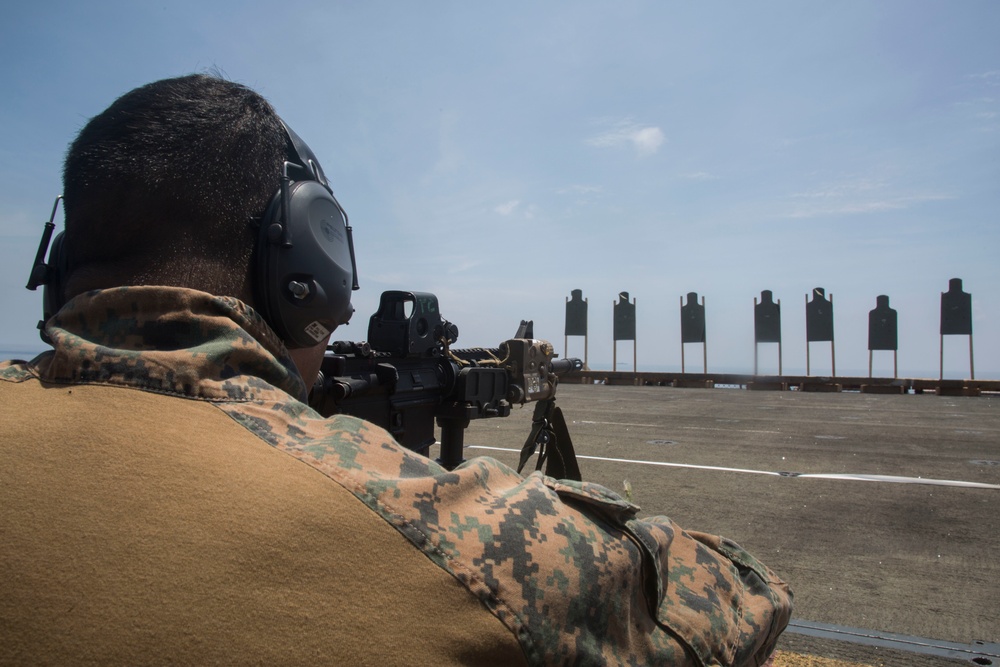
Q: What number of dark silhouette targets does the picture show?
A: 7